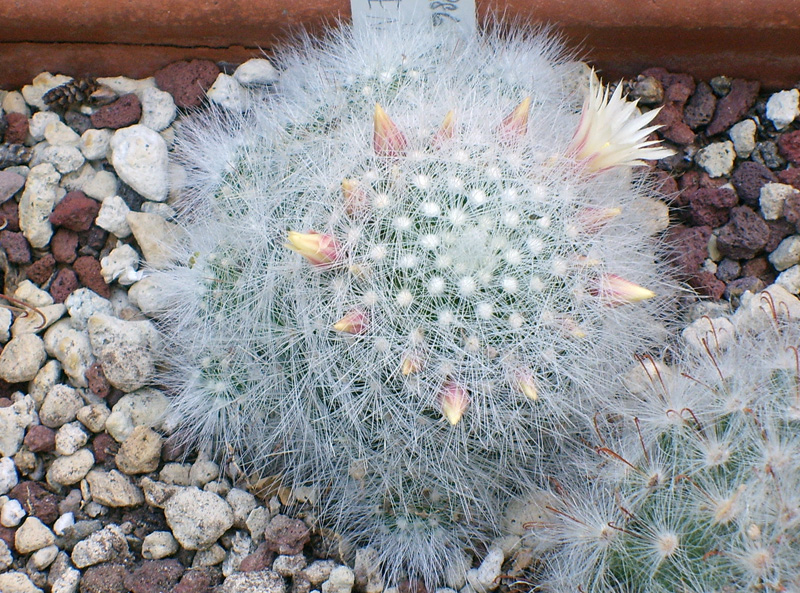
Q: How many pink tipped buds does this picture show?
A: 12